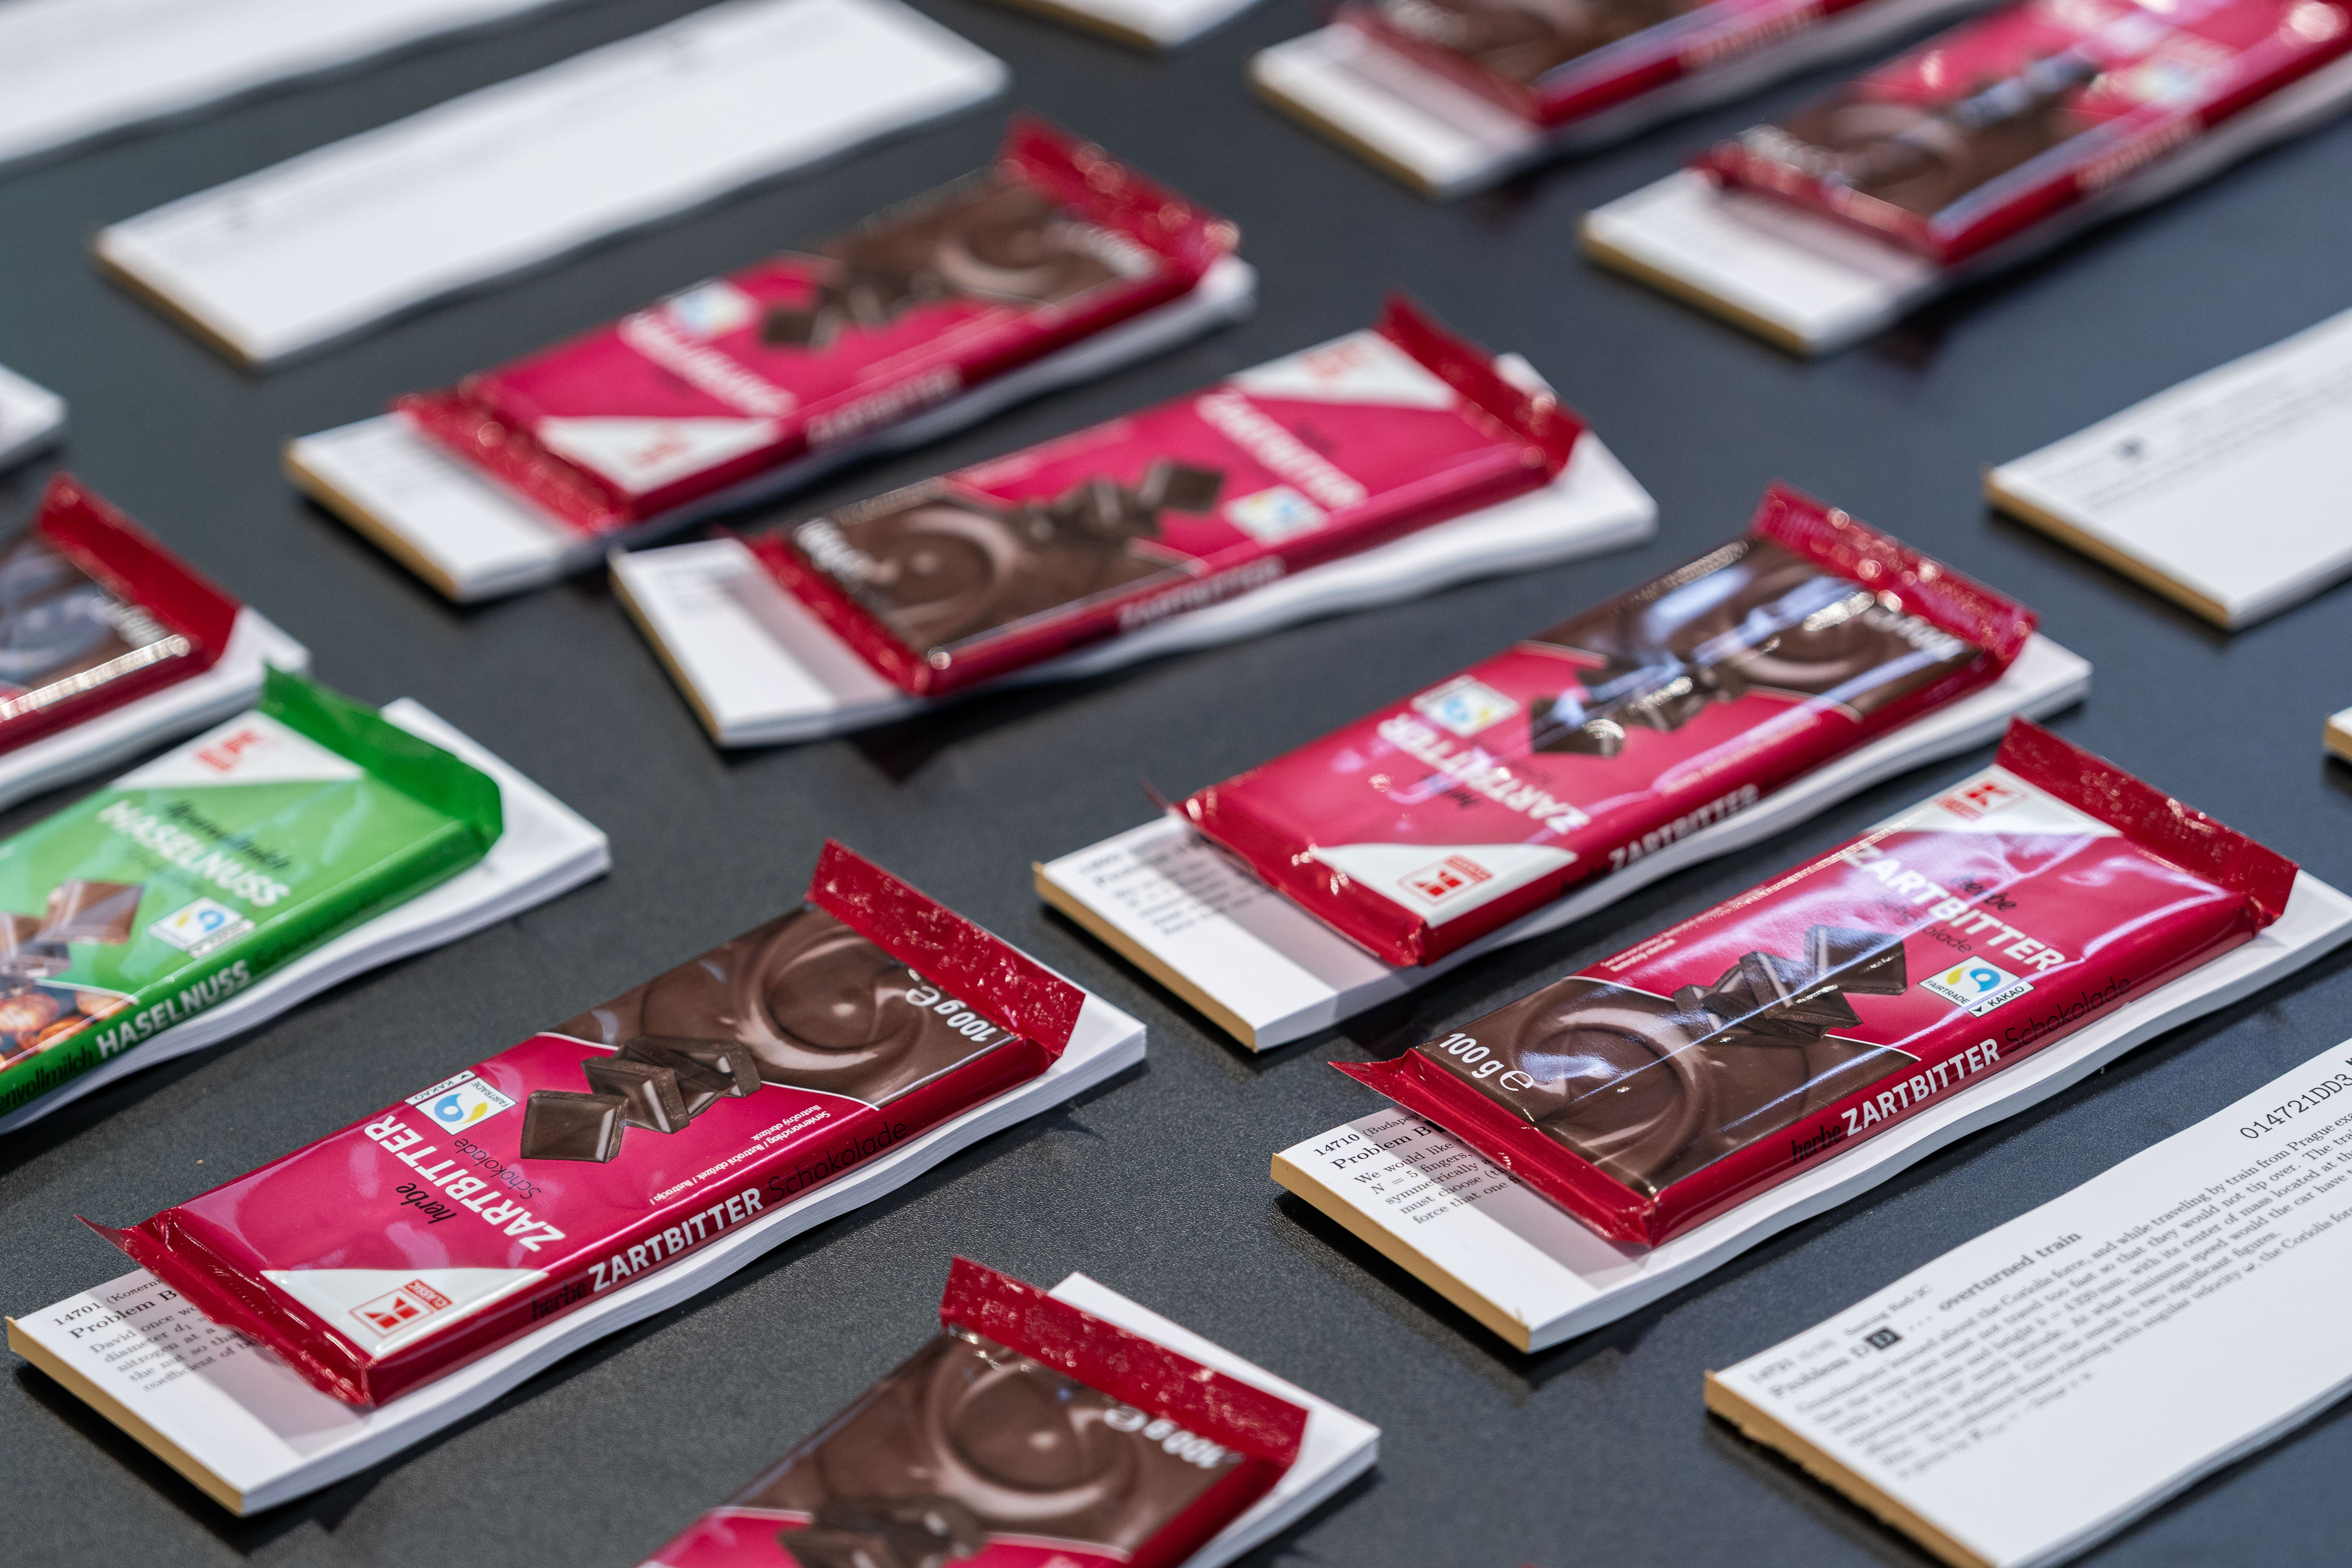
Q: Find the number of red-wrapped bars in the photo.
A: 9